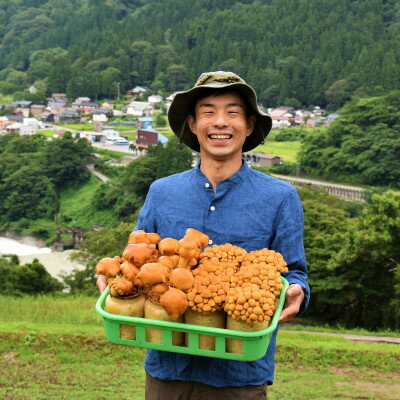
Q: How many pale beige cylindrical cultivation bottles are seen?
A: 4